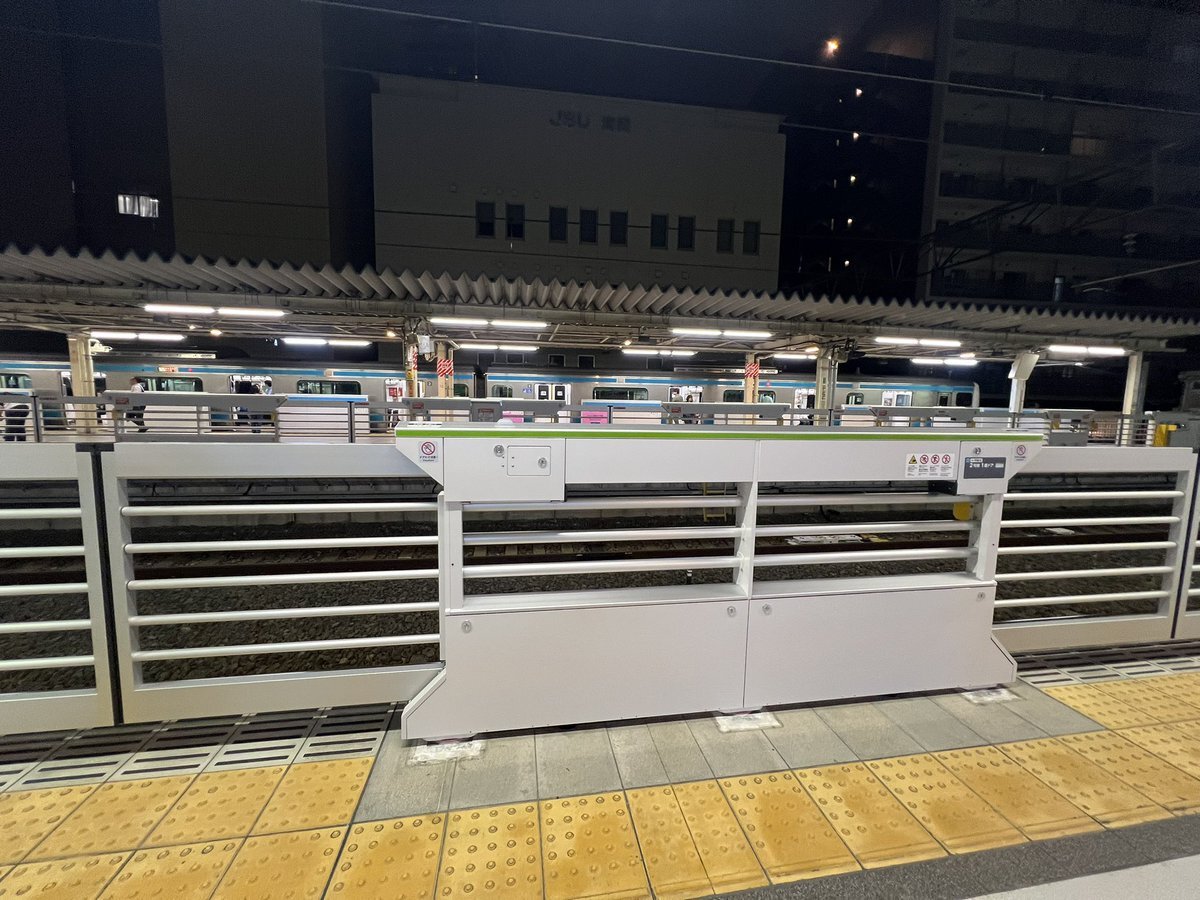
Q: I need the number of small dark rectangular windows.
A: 9